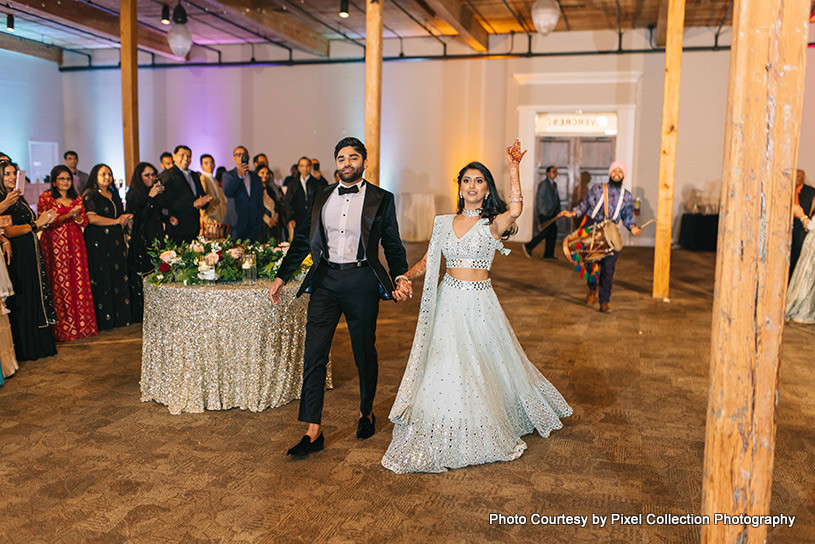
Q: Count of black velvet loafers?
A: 2